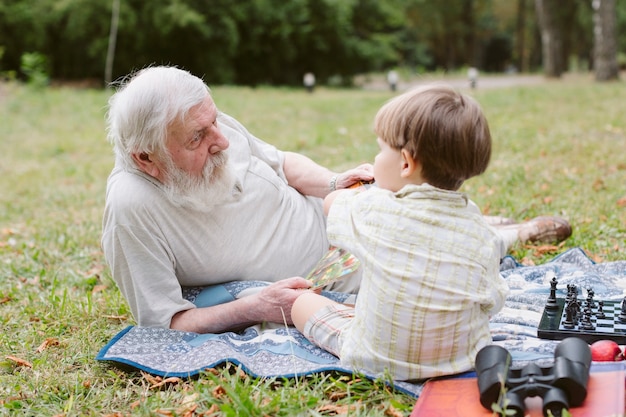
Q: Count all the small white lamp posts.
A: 3